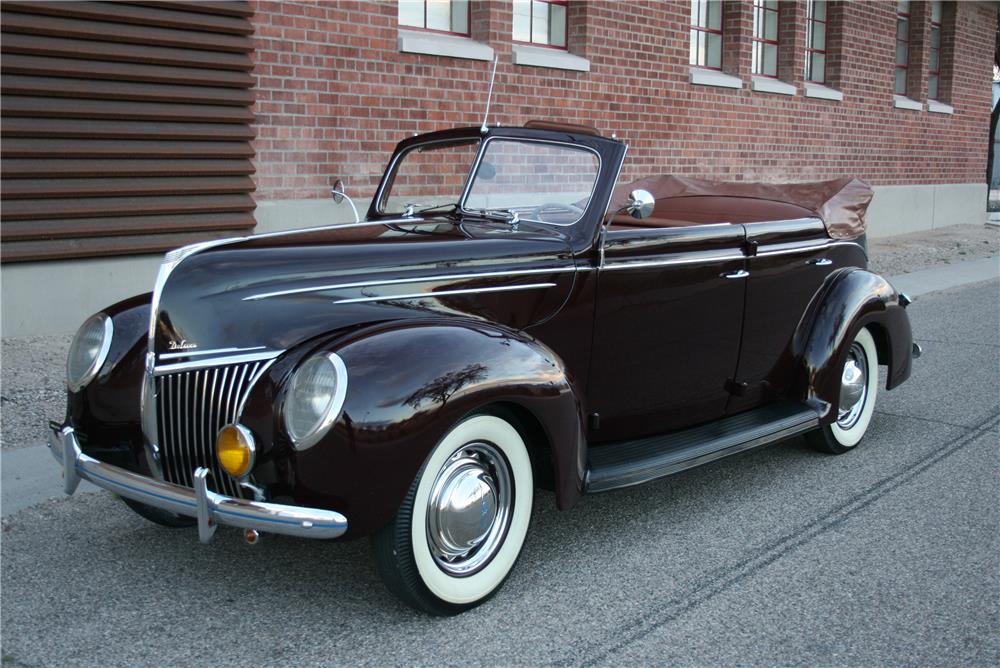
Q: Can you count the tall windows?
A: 7